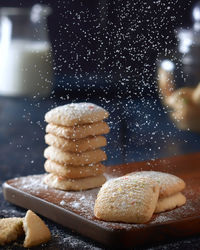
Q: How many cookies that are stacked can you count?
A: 6